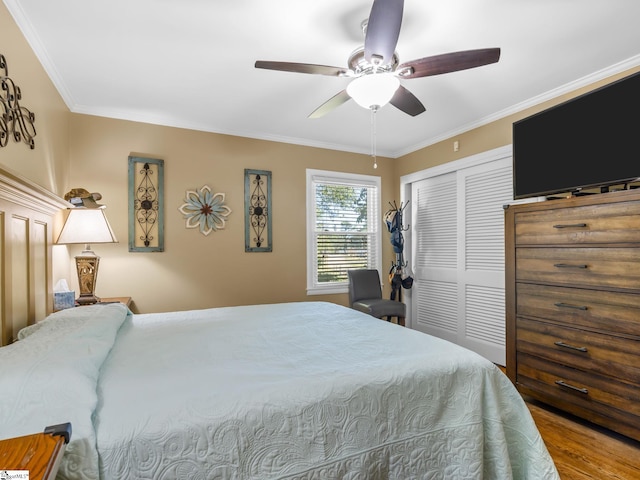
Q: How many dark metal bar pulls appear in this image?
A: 5